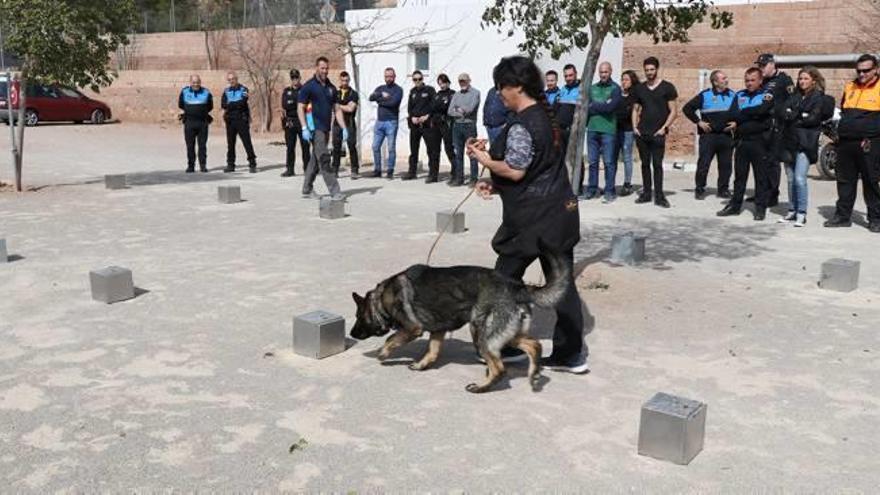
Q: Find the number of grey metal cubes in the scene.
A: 10